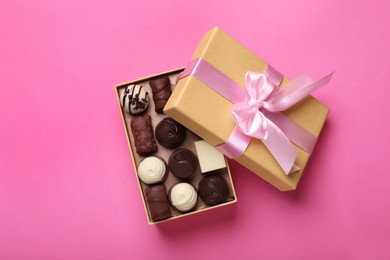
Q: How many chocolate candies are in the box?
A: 10